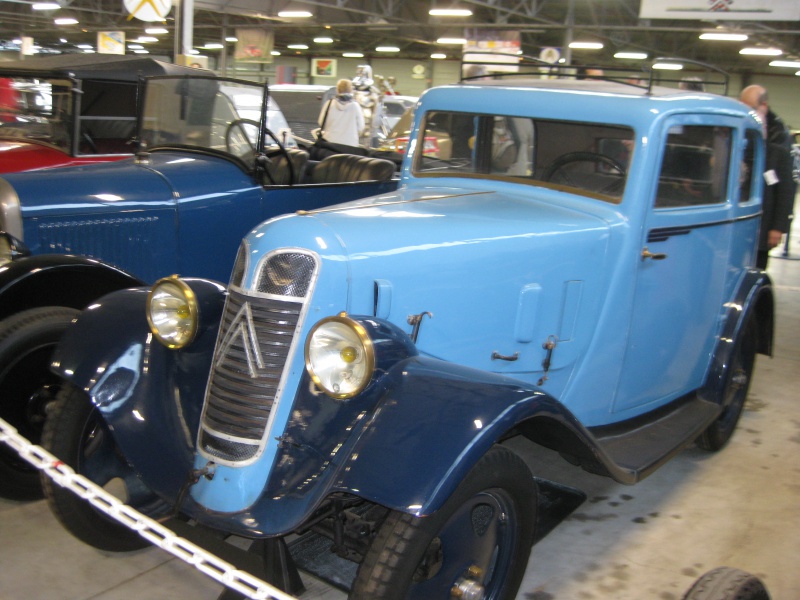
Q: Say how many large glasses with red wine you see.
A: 0